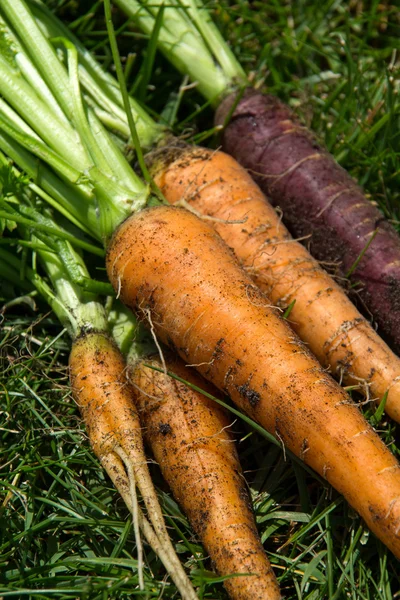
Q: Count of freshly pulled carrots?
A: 5